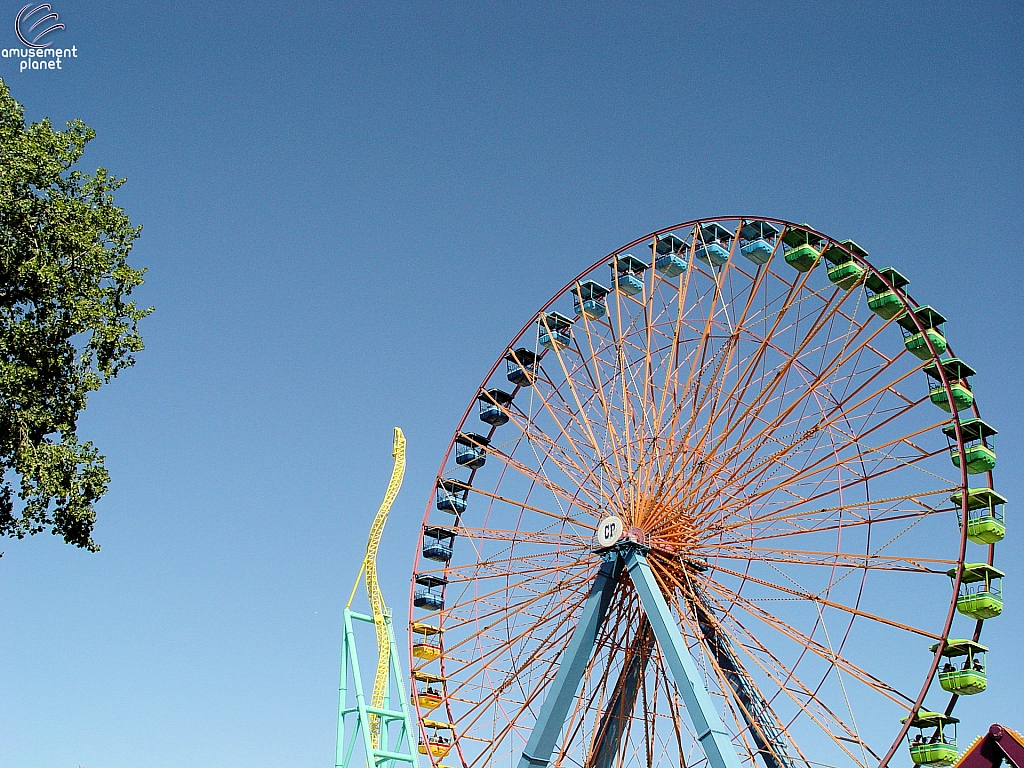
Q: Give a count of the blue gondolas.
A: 12